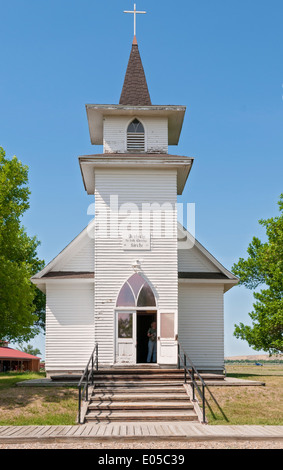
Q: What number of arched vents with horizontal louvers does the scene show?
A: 1